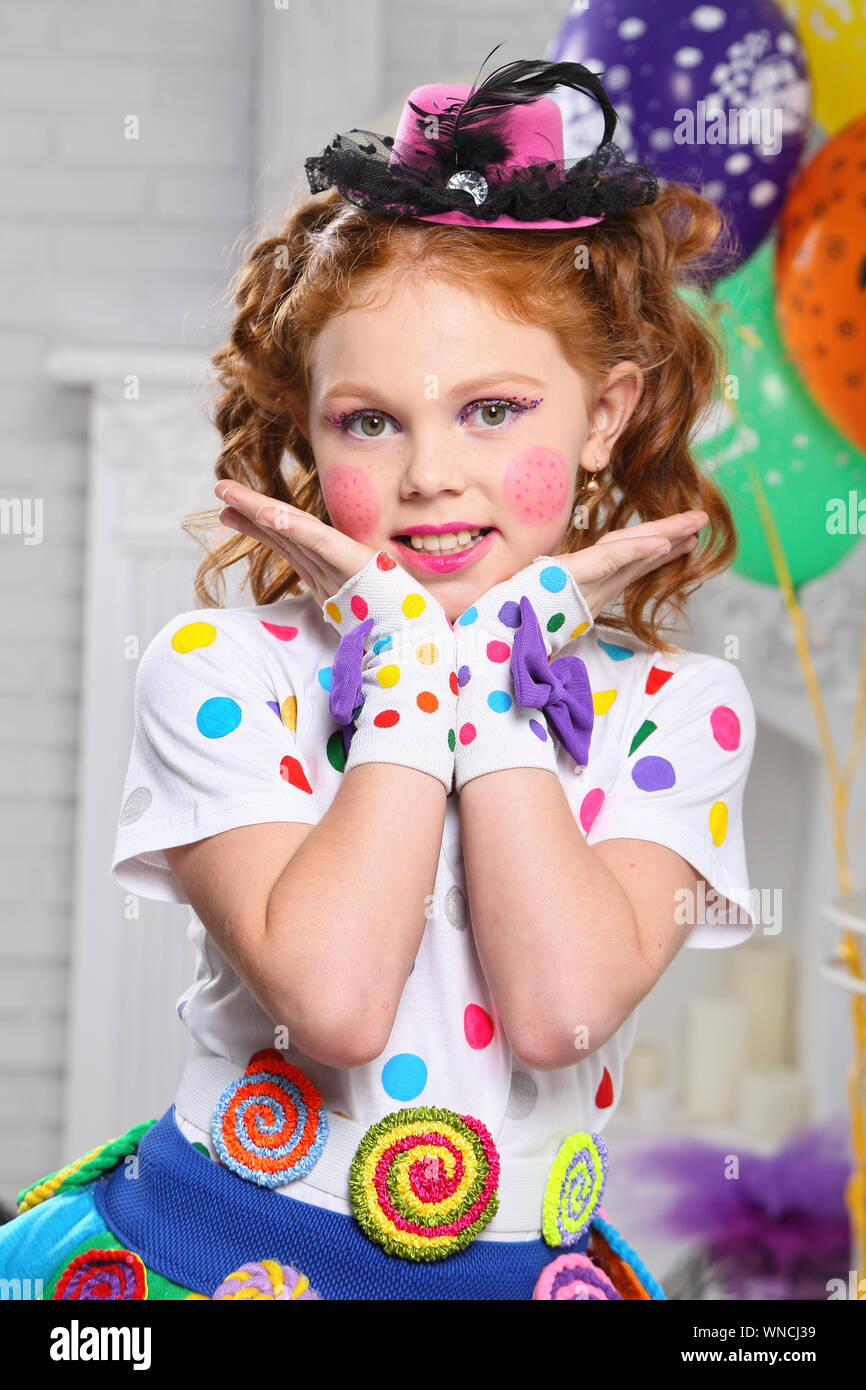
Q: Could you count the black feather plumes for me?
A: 1